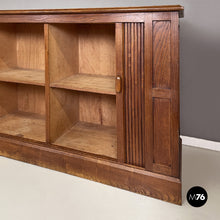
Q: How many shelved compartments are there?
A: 4